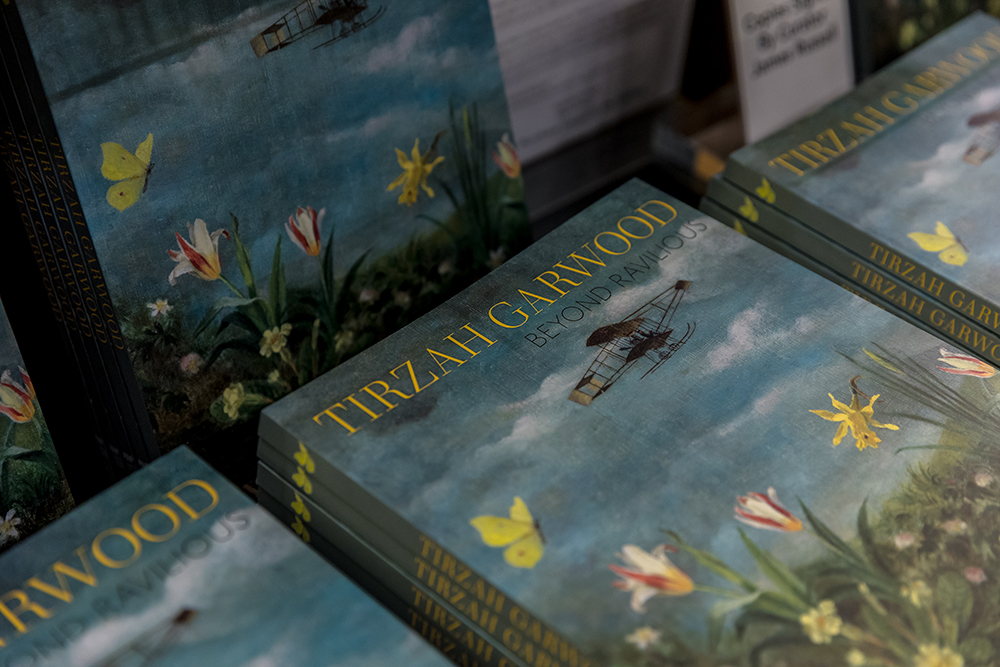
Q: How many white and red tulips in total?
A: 7